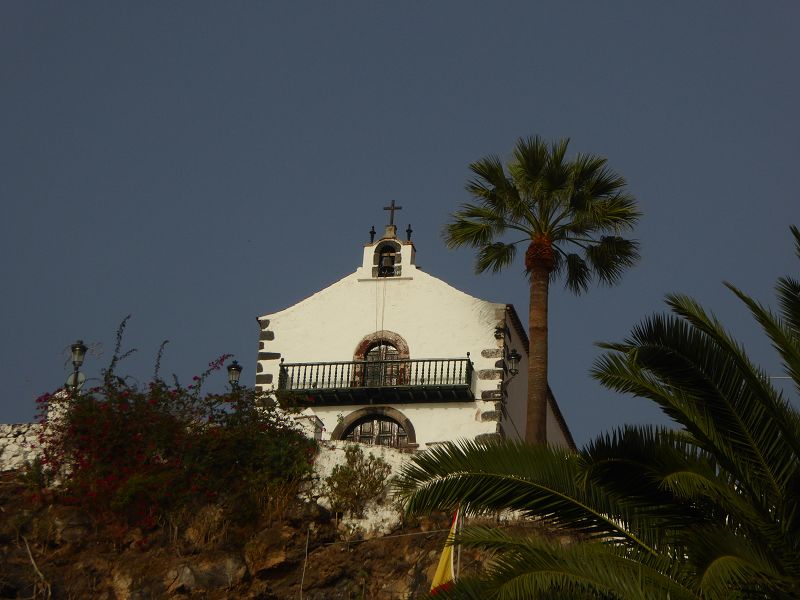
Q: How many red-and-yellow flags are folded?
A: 1